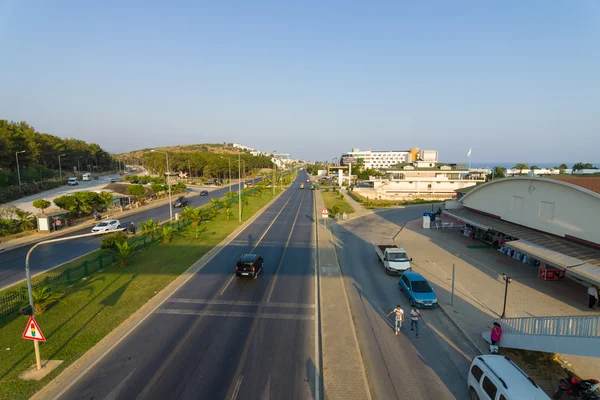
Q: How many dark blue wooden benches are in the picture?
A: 0